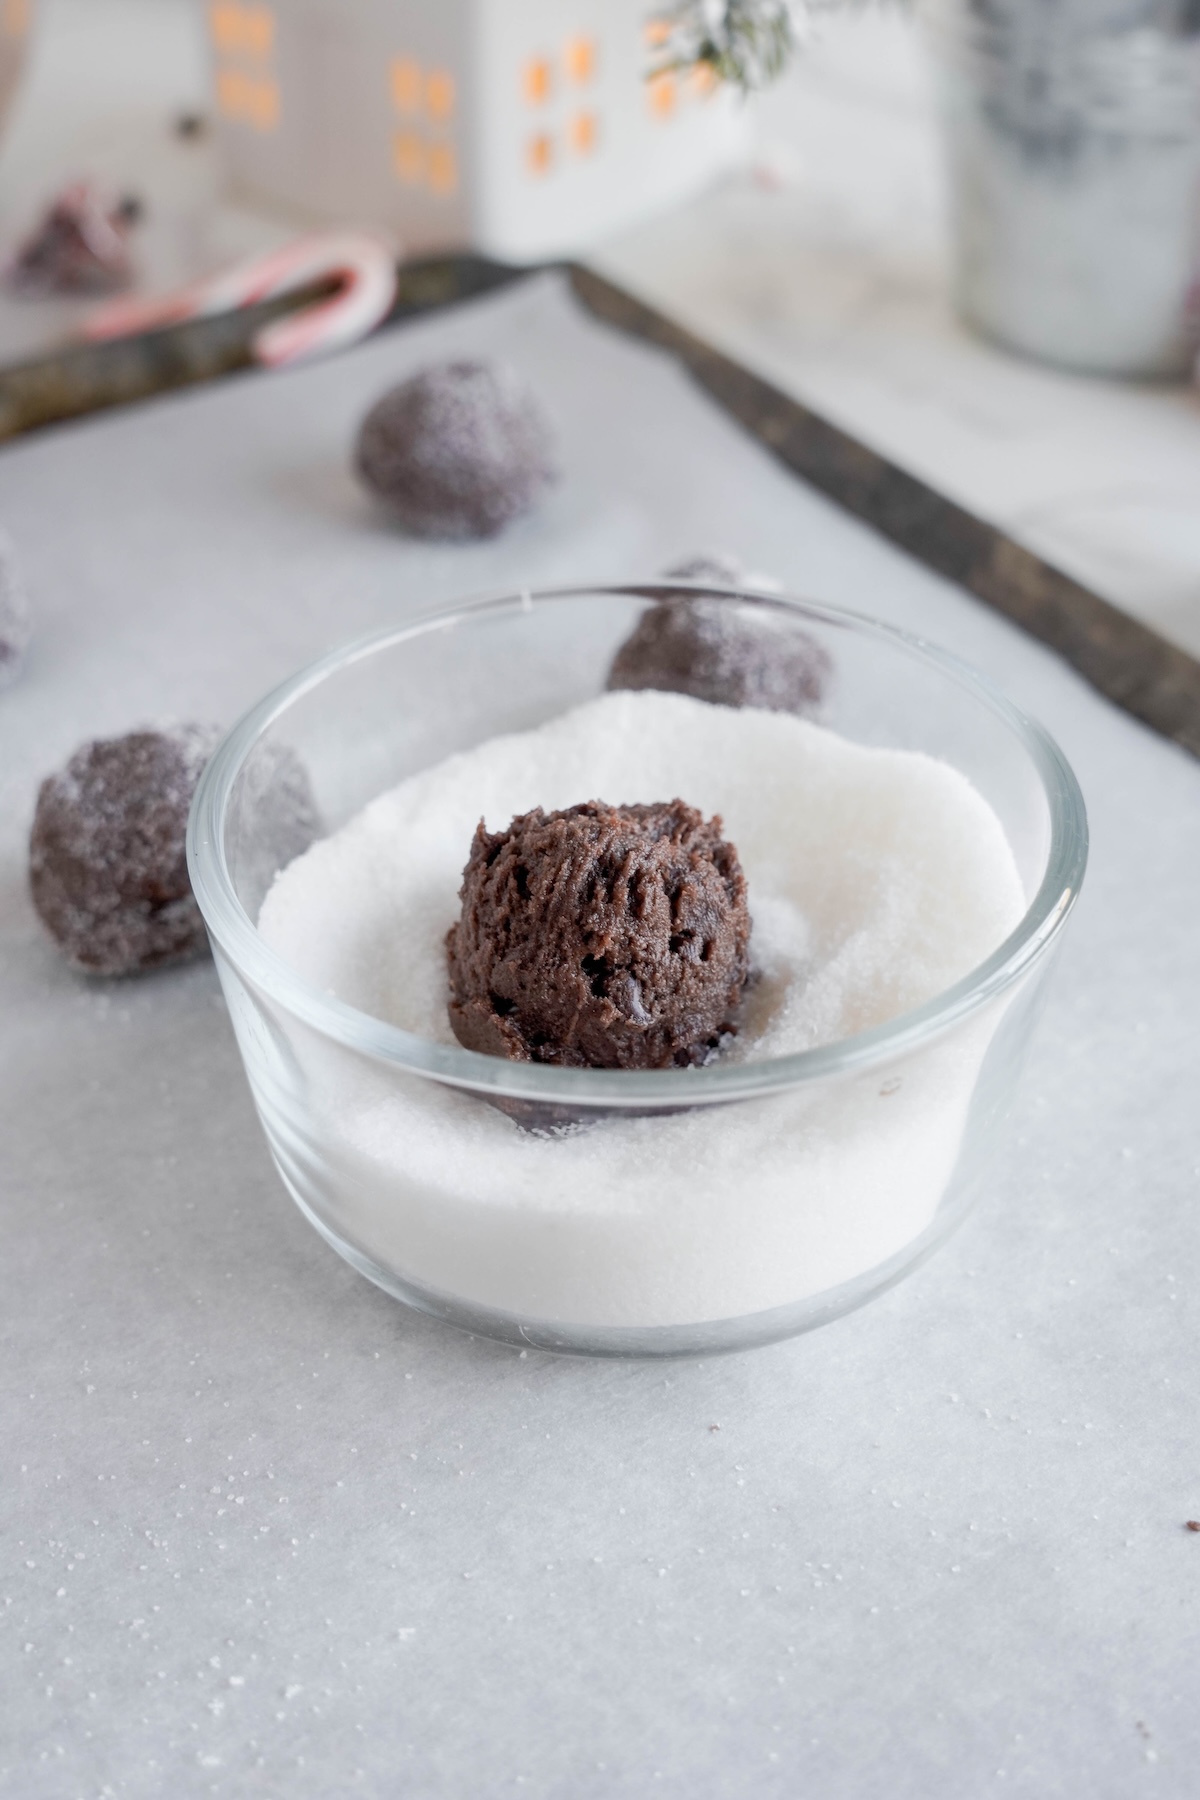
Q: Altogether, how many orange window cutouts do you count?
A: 15